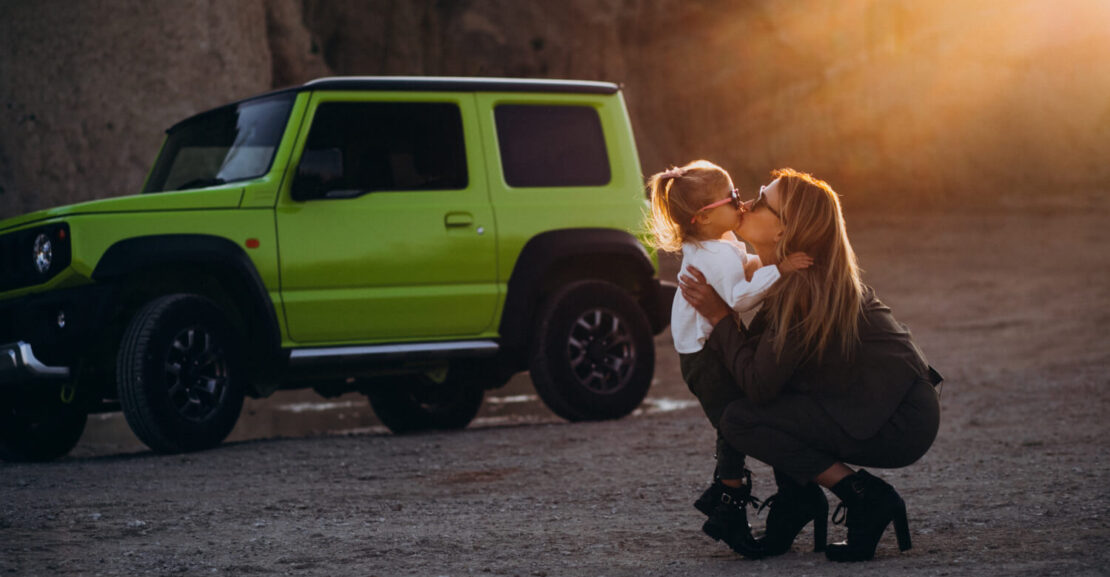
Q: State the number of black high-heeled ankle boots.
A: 2